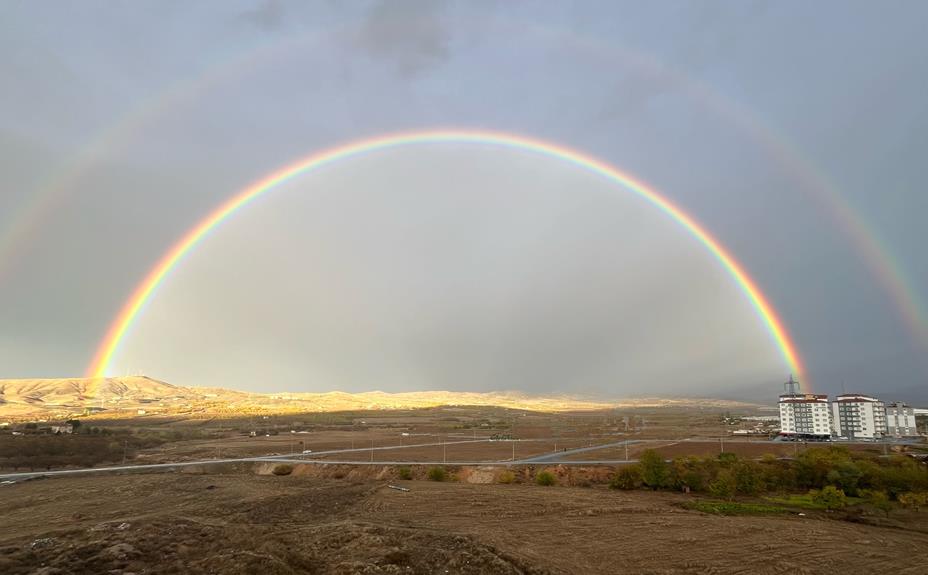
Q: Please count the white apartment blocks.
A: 3